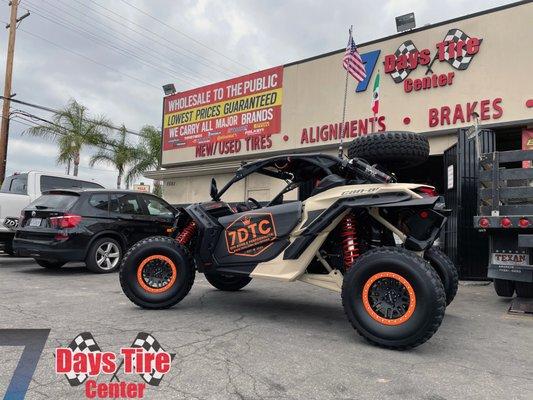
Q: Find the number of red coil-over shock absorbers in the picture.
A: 2